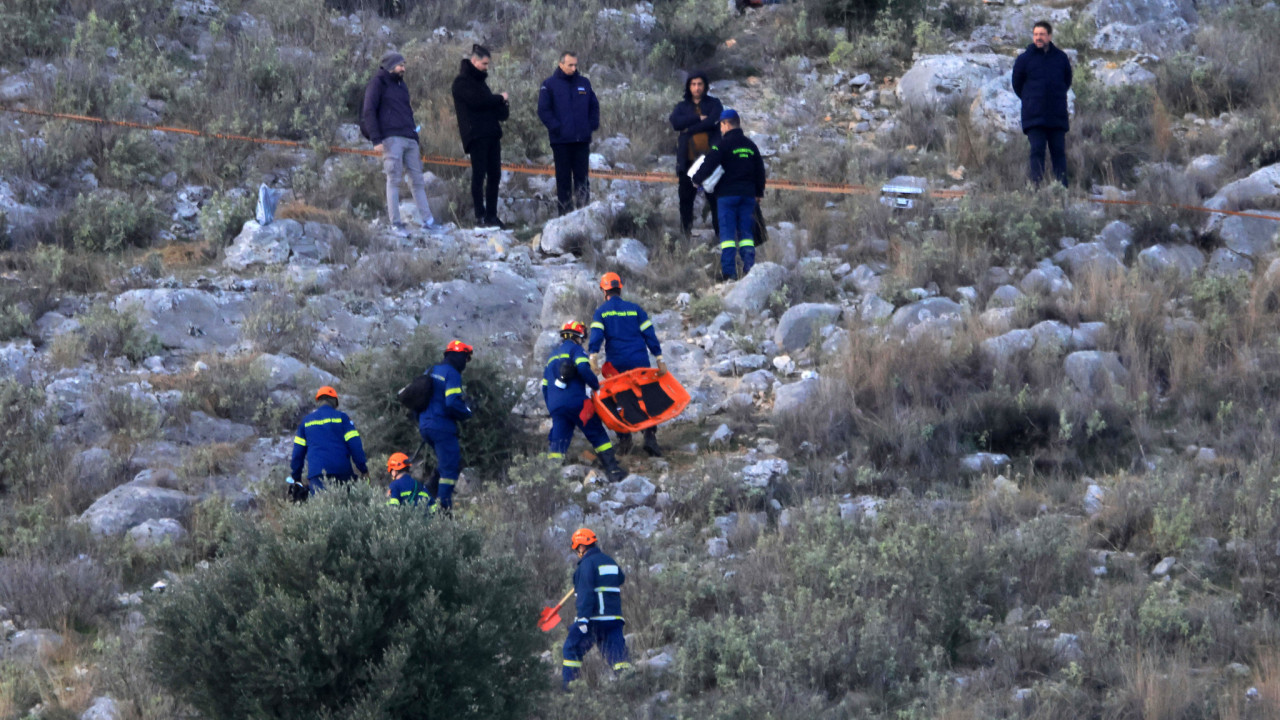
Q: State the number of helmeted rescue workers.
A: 6